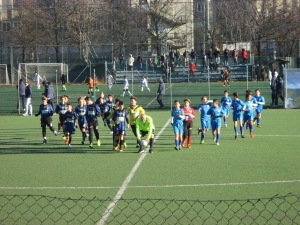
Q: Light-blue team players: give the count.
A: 8